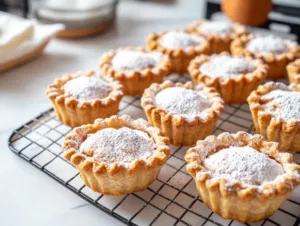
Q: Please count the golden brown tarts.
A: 11